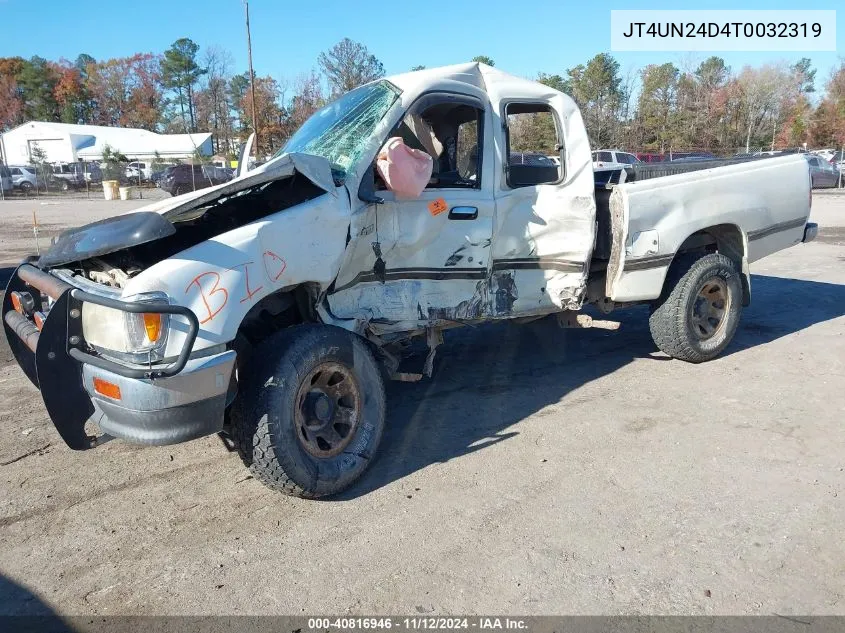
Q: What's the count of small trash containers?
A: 2